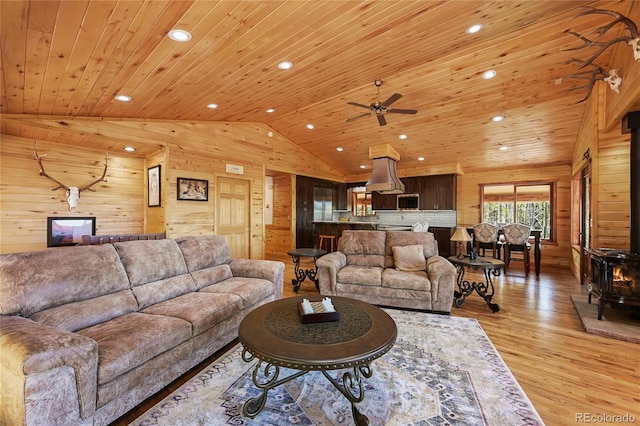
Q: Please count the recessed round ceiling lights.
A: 15